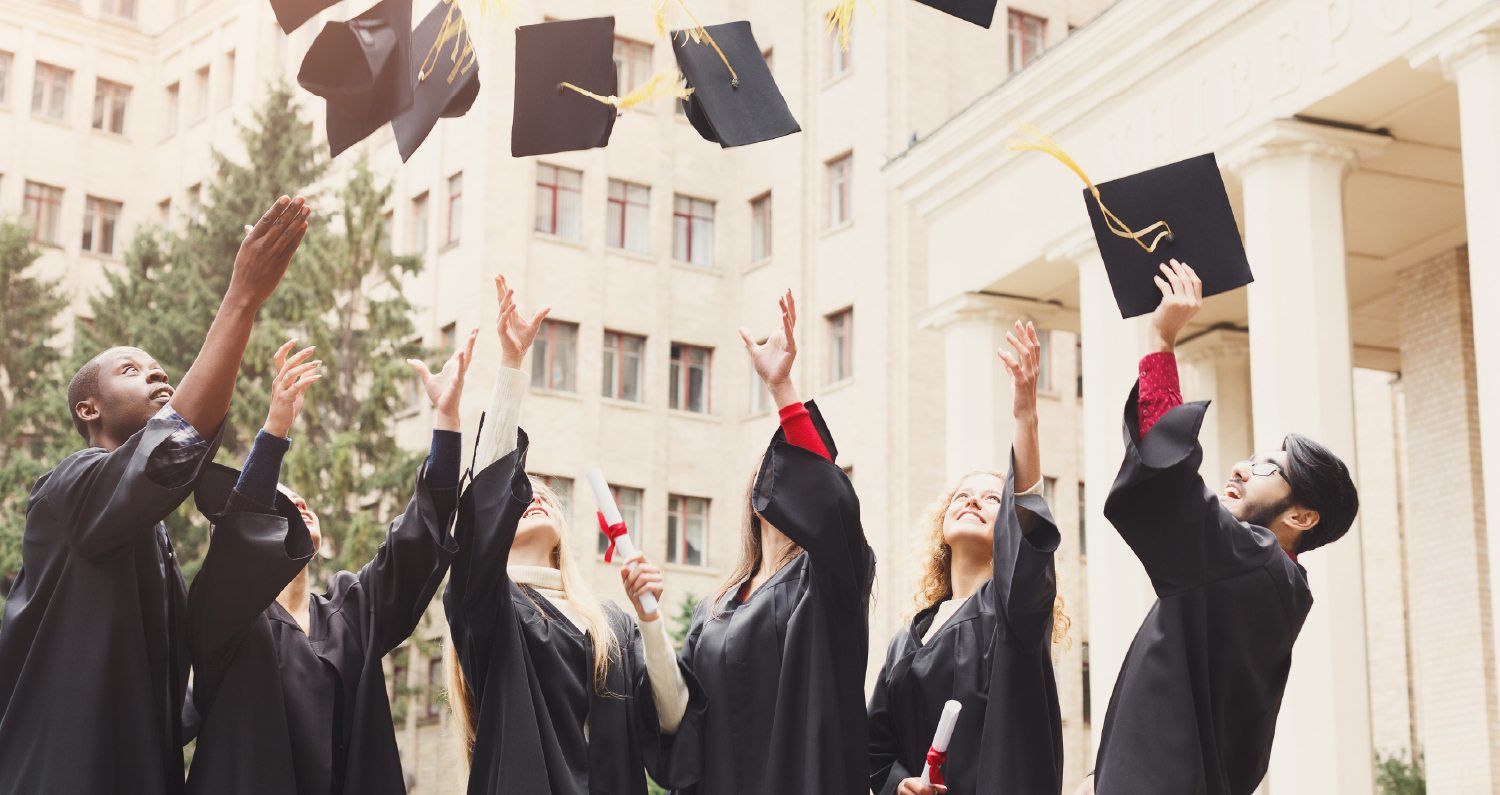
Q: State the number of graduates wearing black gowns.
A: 6